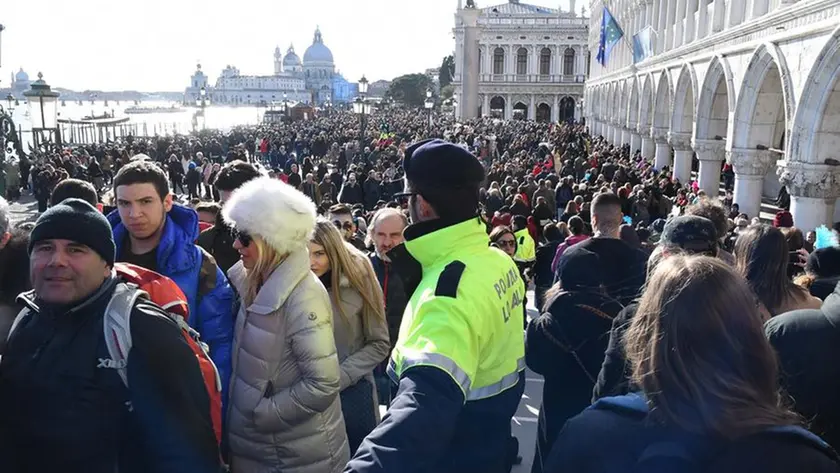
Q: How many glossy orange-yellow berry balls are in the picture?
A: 0